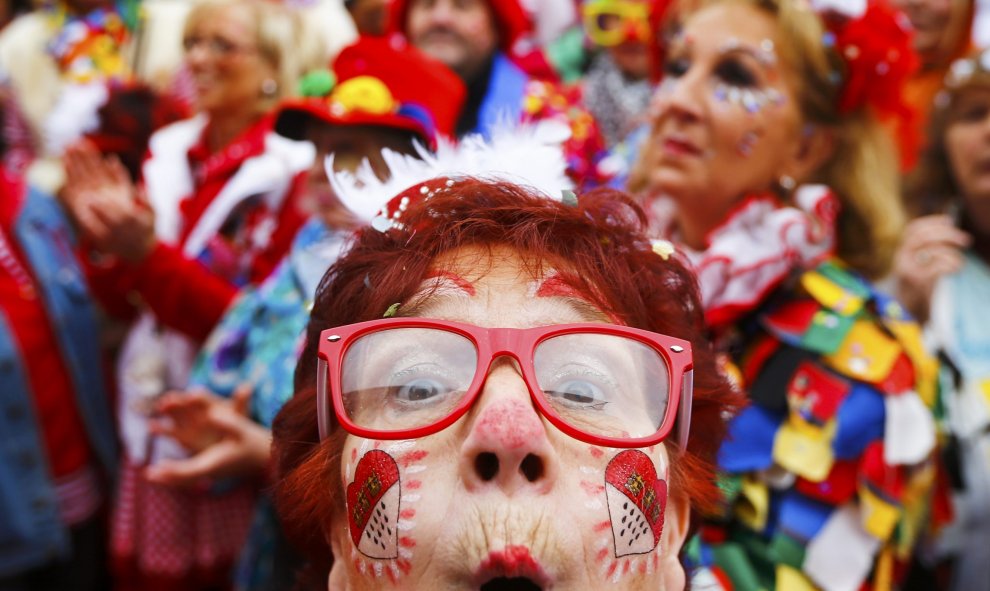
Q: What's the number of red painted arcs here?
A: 2